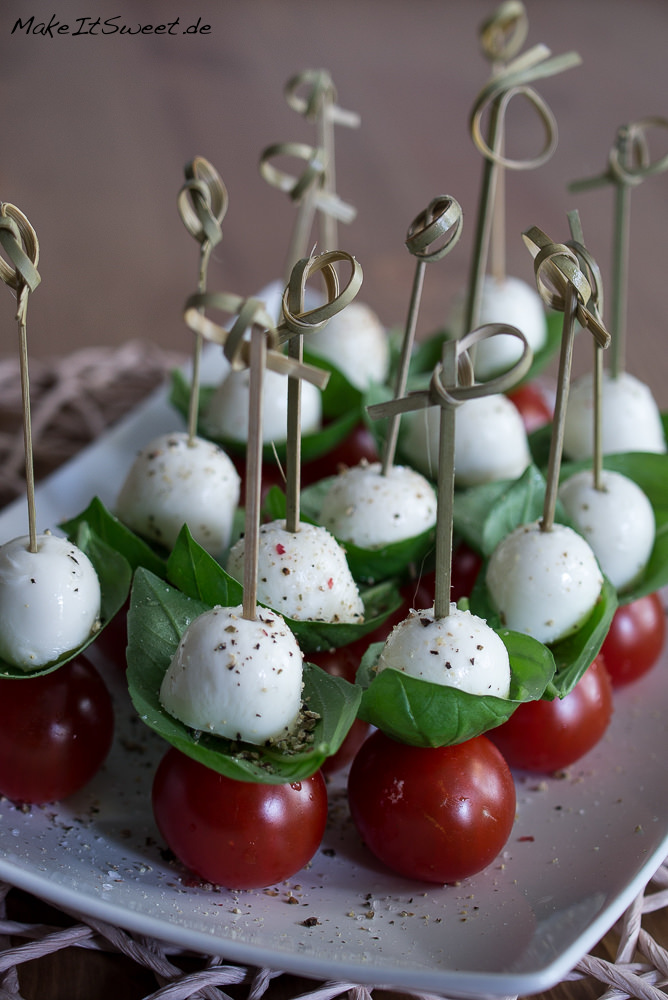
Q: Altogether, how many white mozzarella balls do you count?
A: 13